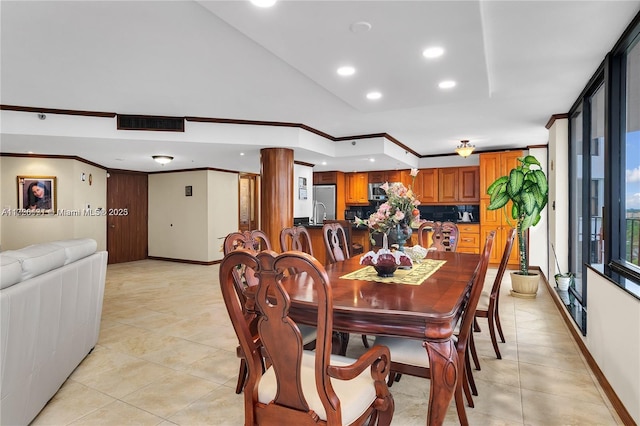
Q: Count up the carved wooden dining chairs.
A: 8